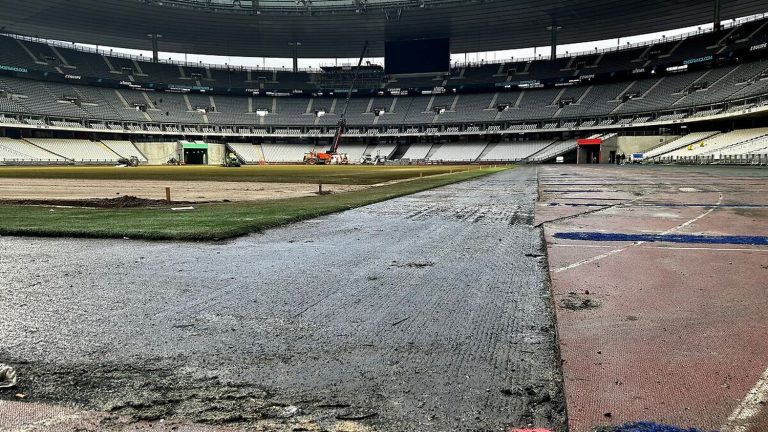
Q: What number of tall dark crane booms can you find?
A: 1